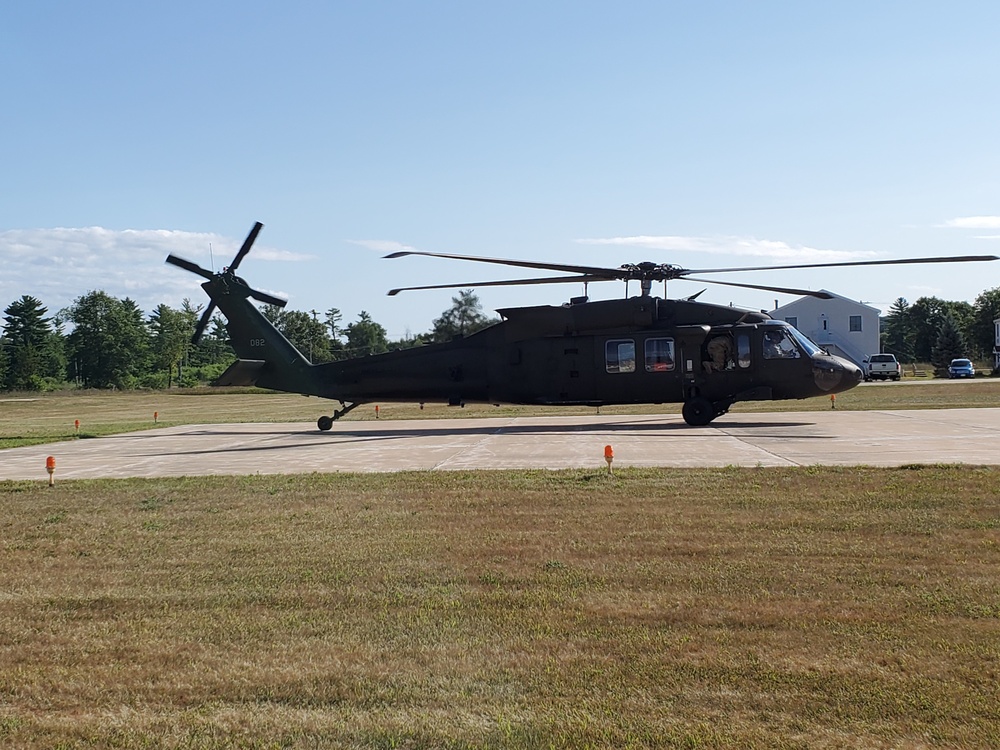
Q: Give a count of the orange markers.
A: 6